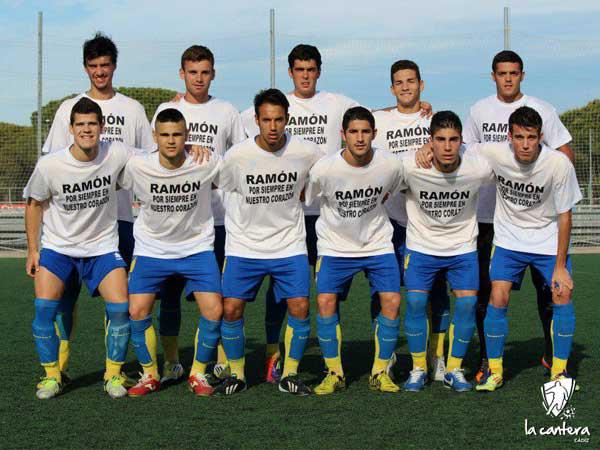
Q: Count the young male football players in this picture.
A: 11